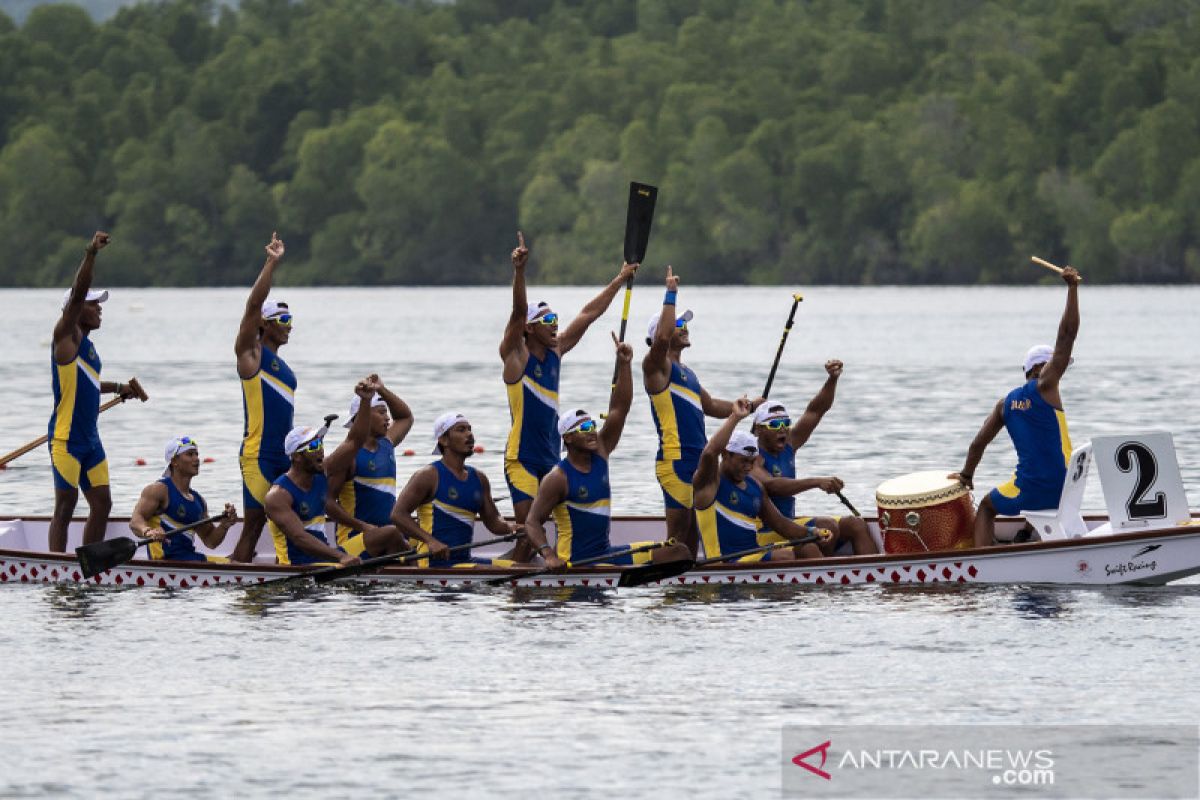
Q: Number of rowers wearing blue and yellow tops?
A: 12